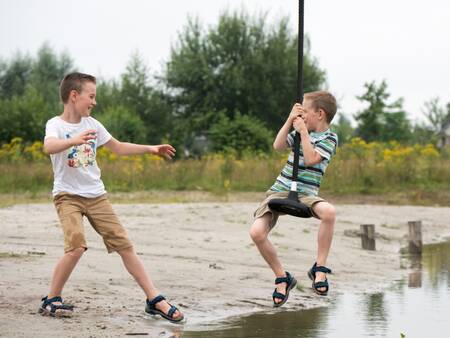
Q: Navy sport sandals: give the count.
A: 4